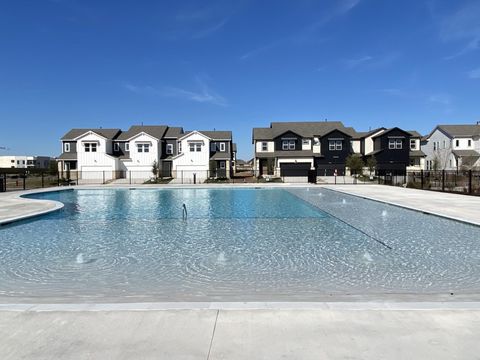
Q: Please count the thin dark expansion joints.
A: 1